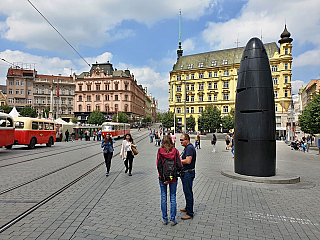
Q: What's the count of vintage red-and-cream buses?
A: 2